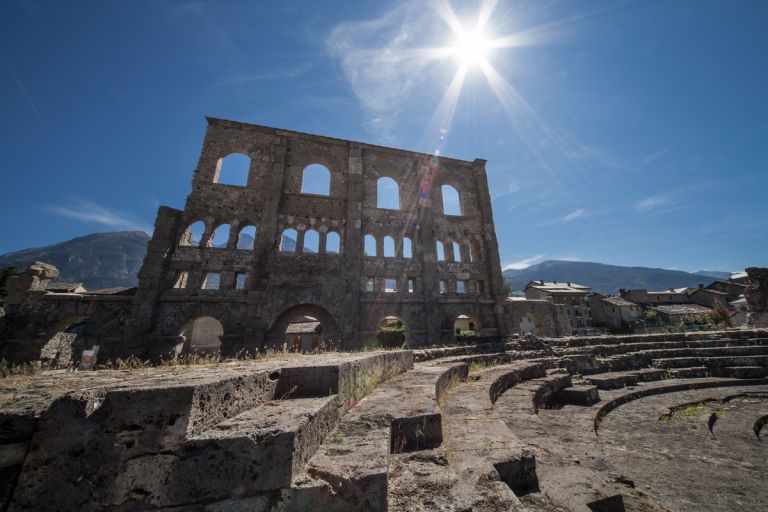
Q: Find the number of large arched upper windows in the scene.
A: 4